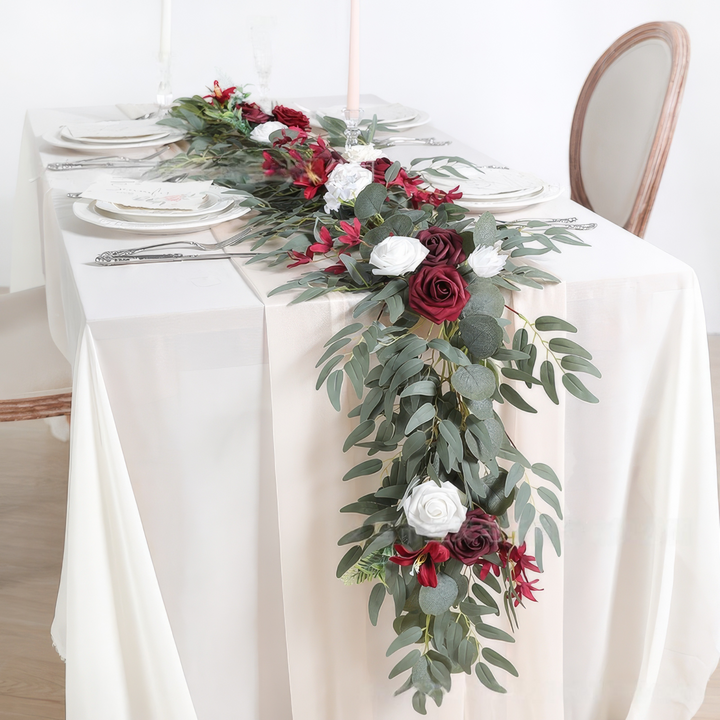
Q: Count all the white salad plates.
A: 4